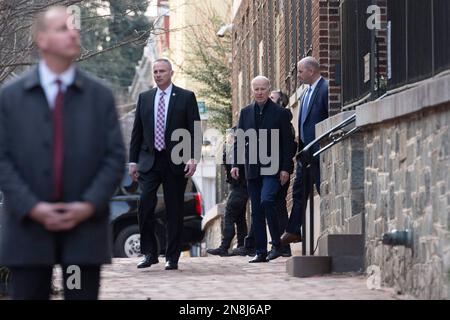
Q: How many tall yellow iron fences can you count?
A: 0